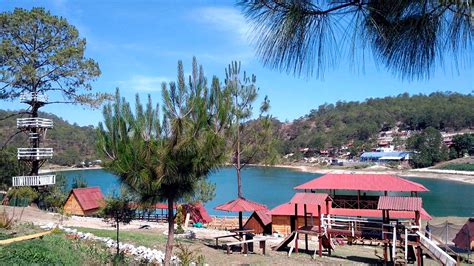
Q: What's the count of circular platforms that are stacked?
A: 4